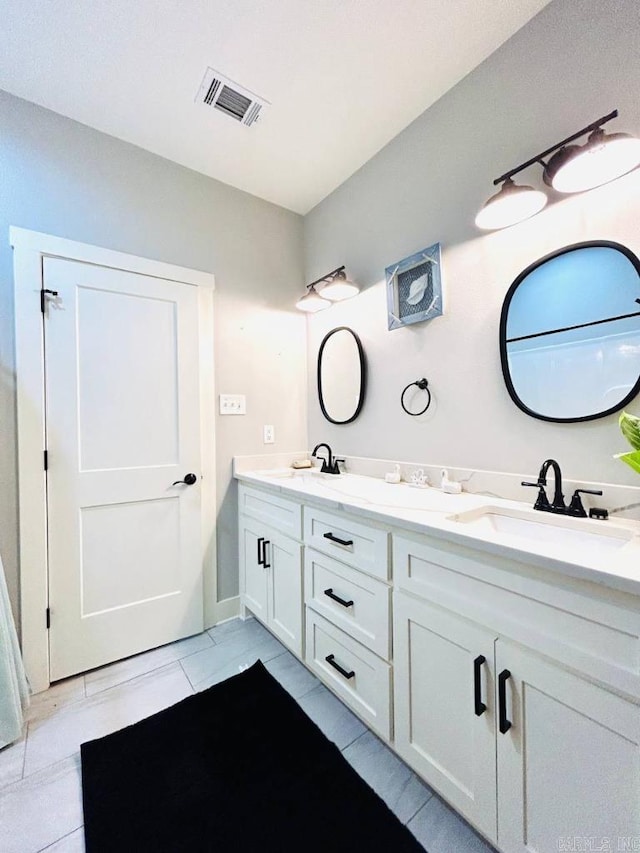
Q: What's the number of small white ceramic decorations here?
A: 3